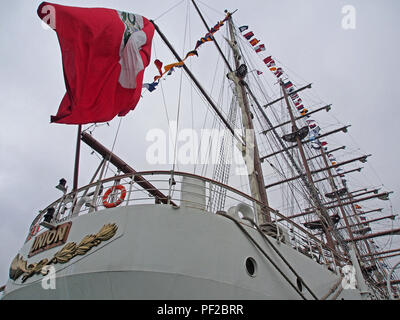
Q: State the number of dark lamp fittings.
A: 2